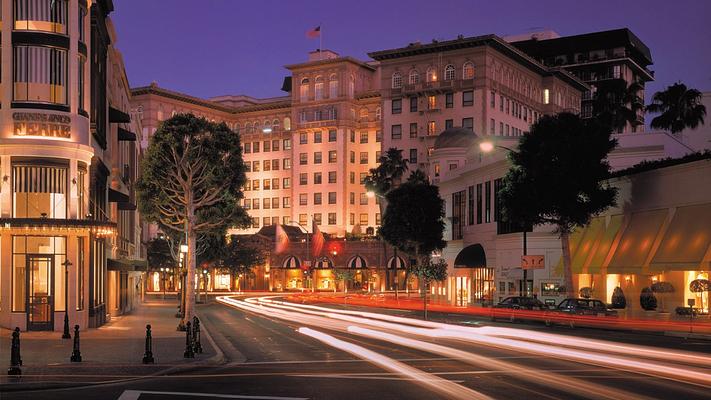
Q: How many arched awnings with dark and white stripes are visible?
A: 4